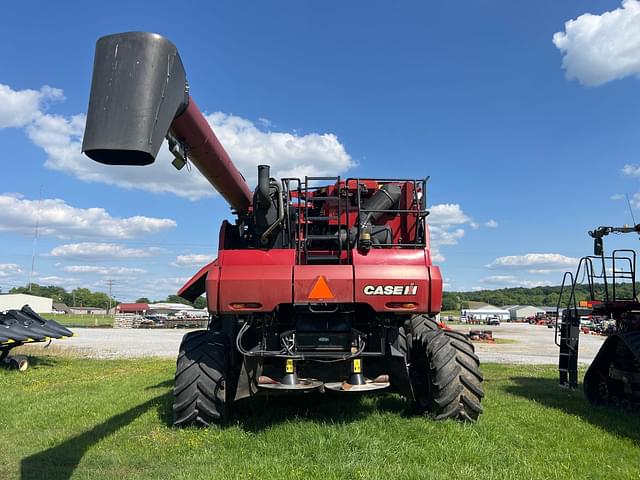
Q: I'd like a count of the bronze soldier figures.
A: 0